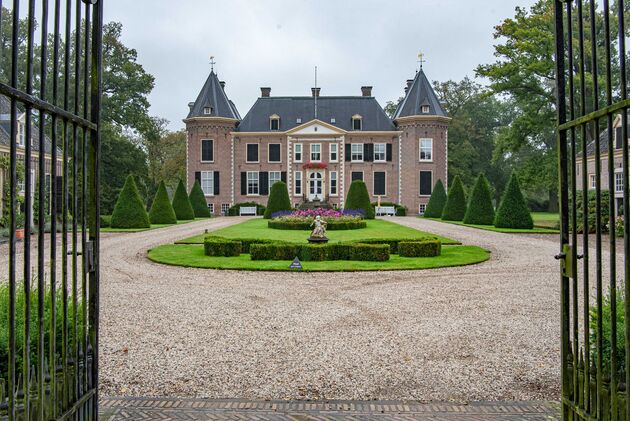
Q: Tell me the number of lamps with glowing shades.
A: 0